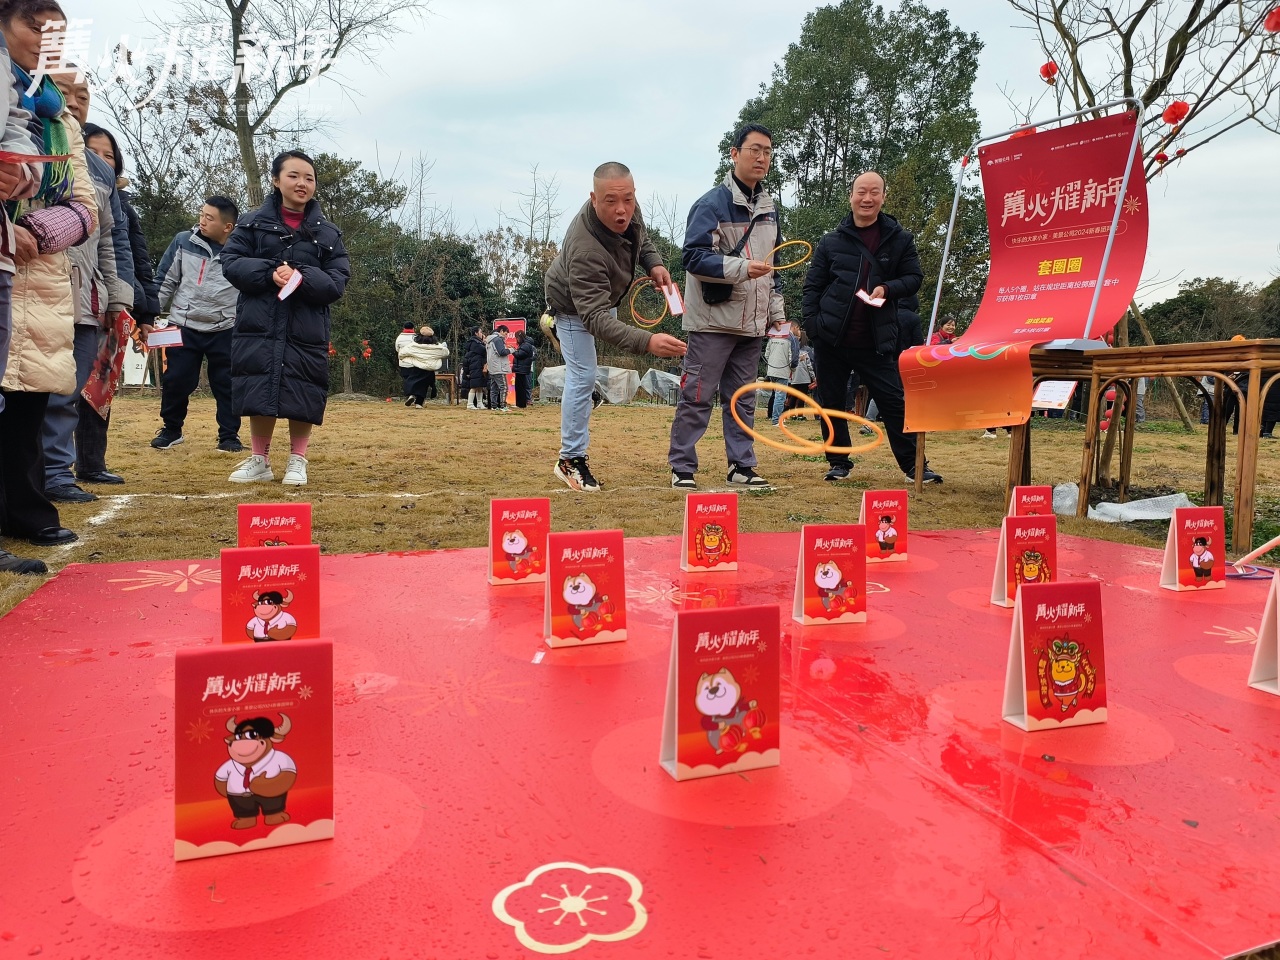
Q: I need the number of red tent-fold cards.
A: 14